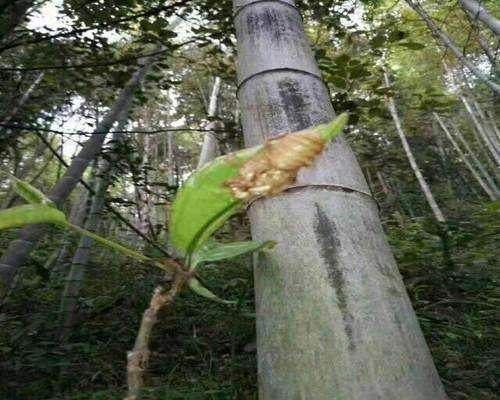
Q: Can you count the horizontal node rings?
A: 3